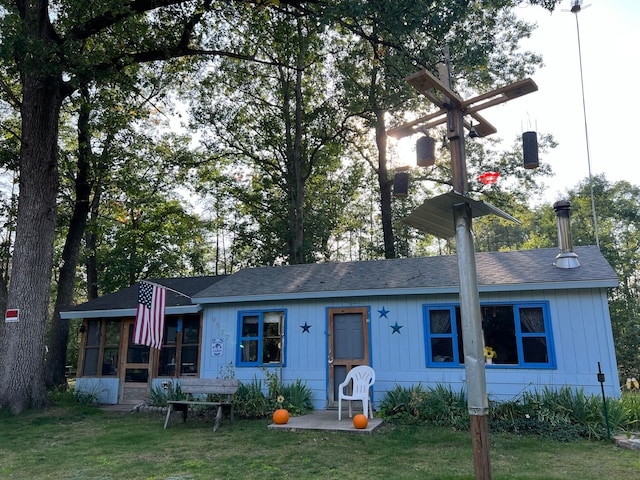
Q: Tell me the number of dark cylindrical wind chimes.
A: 3